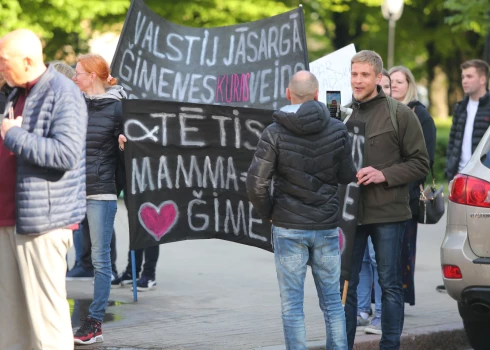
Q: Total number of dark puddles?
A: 1